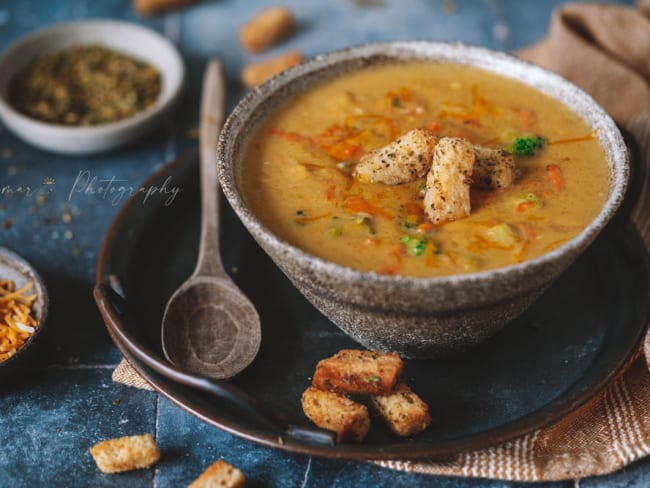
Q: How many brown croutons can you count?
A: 11